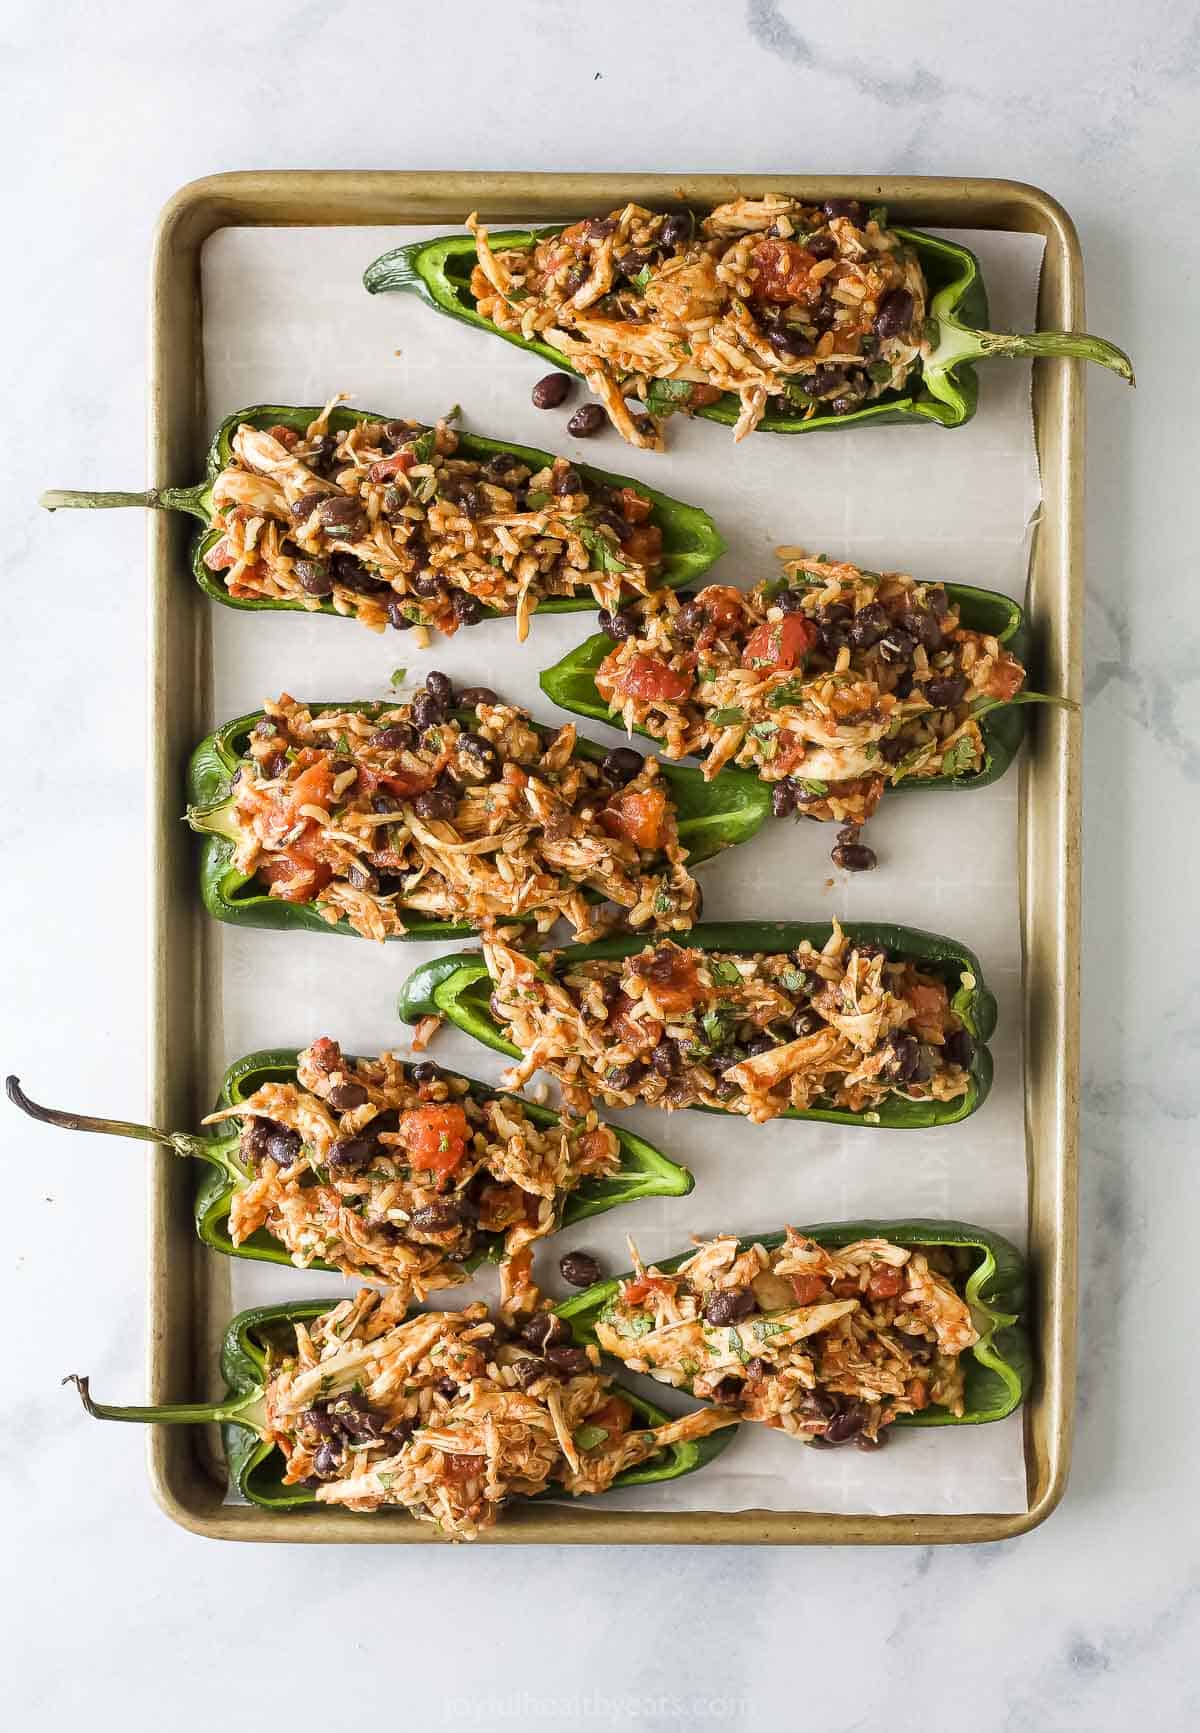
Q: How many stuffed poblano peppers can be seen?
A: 8